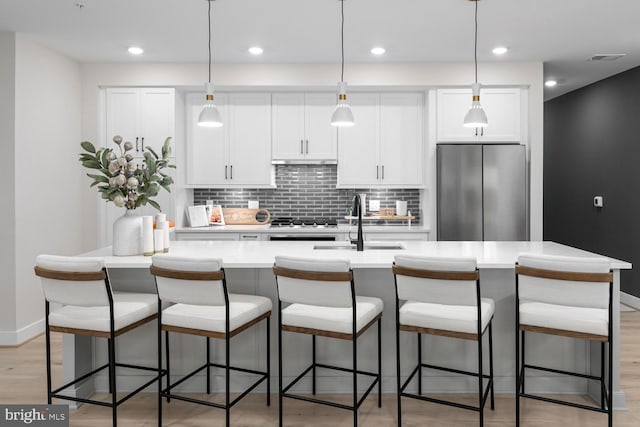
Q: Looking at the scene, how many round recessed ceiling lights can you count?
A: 5